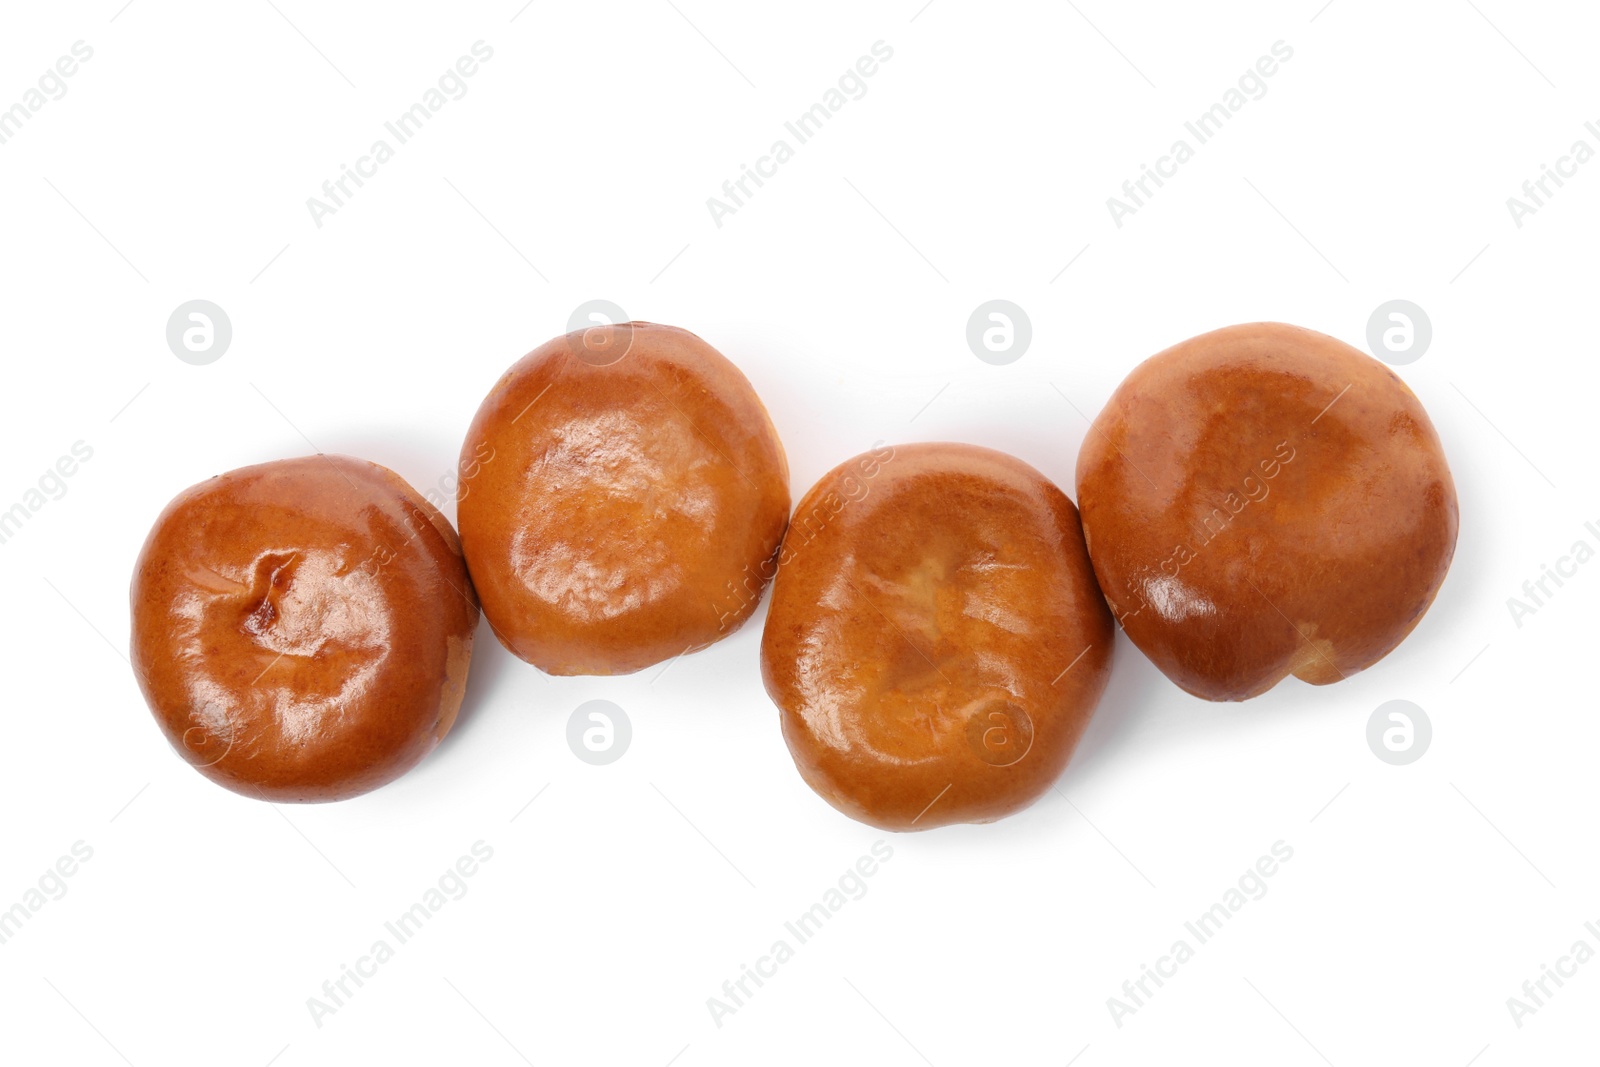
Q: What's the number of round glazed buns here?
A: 4